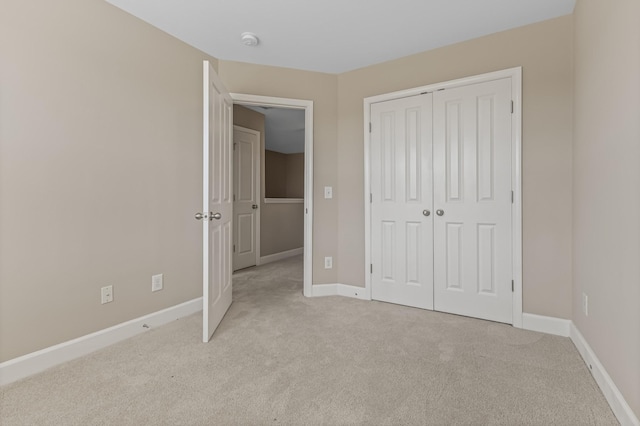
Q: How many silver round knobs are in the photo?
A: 5